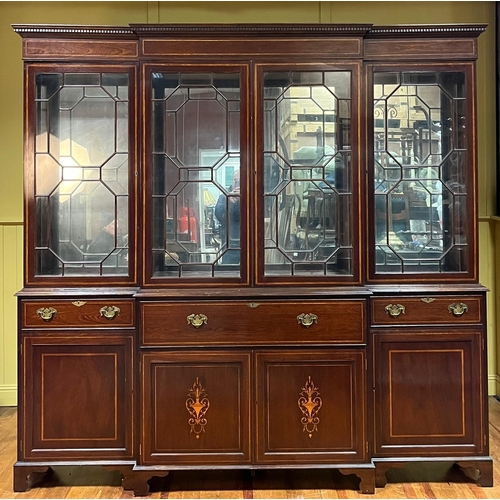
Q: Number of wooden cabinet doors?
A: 4